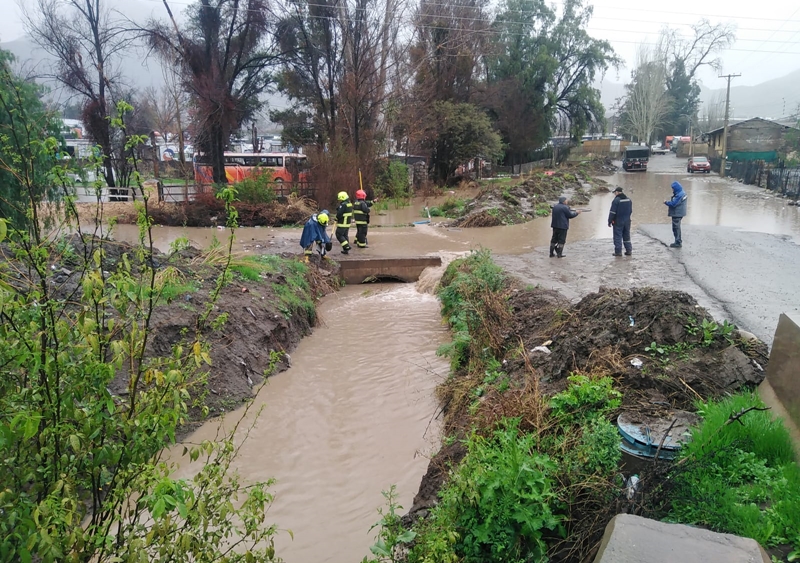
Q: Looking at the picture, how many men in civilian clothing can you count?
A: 3